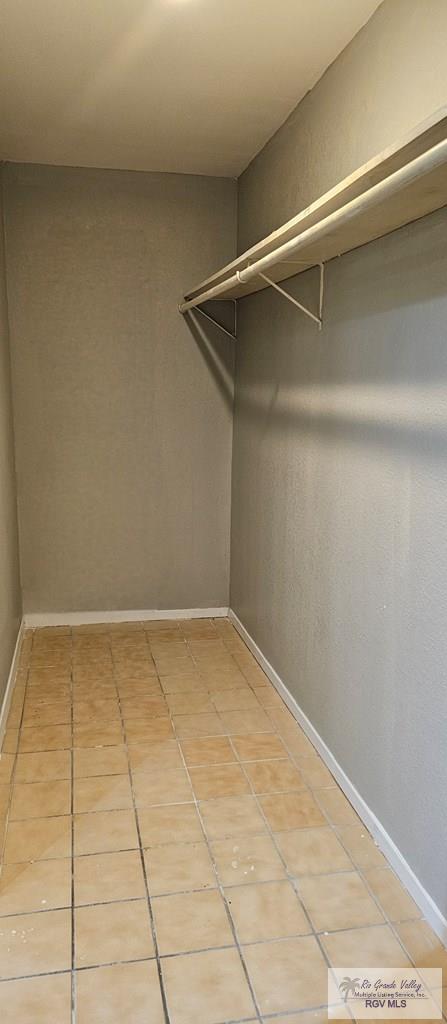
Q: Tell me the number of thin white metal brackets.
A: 2